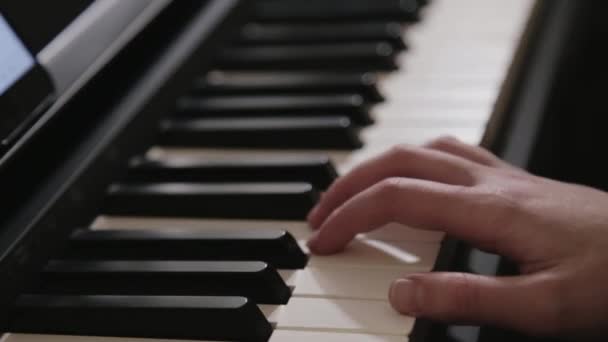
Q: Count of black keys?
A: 11